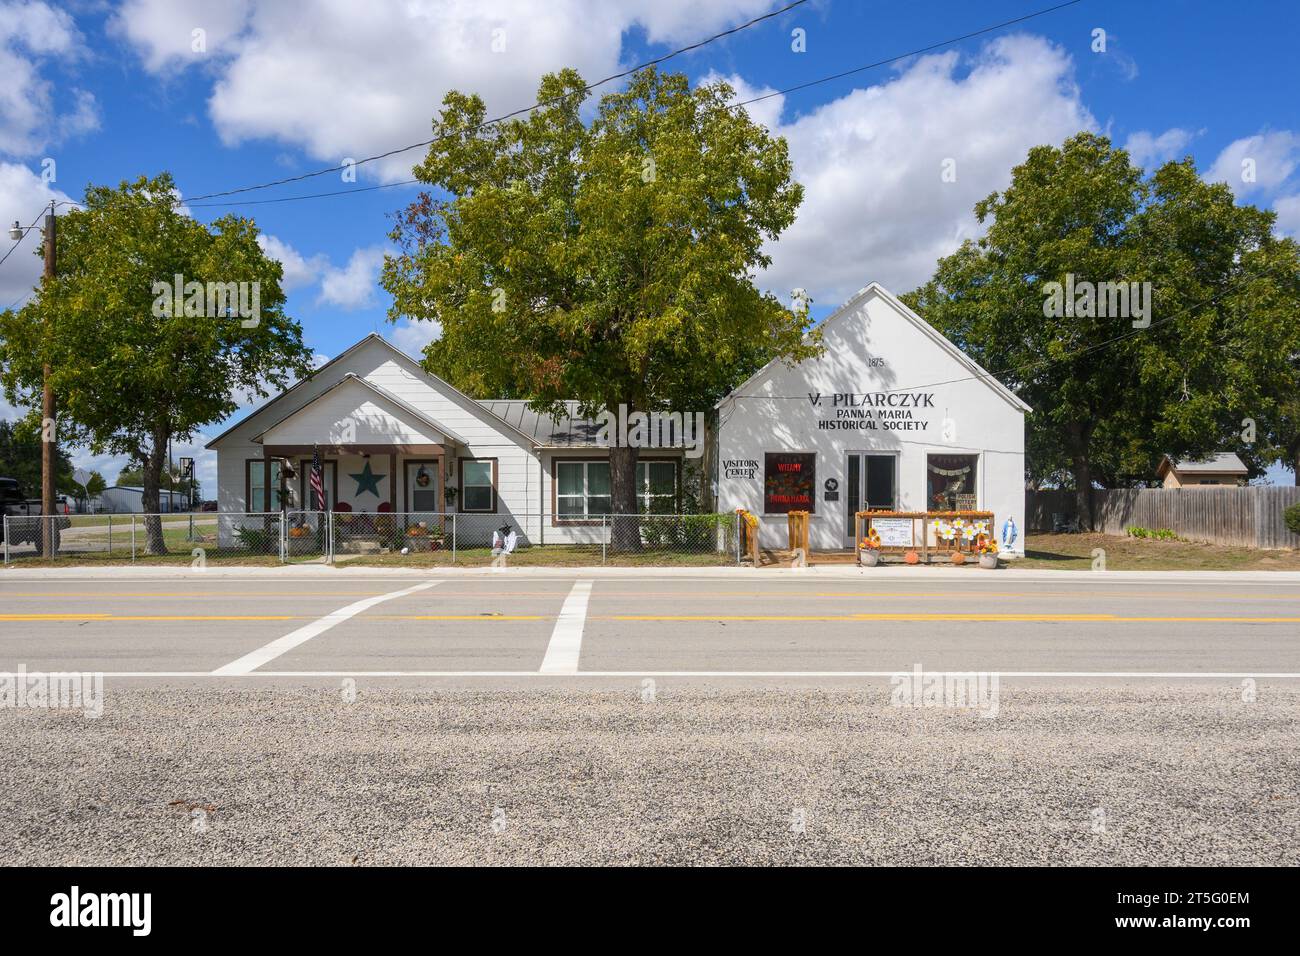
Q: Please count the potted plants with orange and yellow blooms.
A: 2